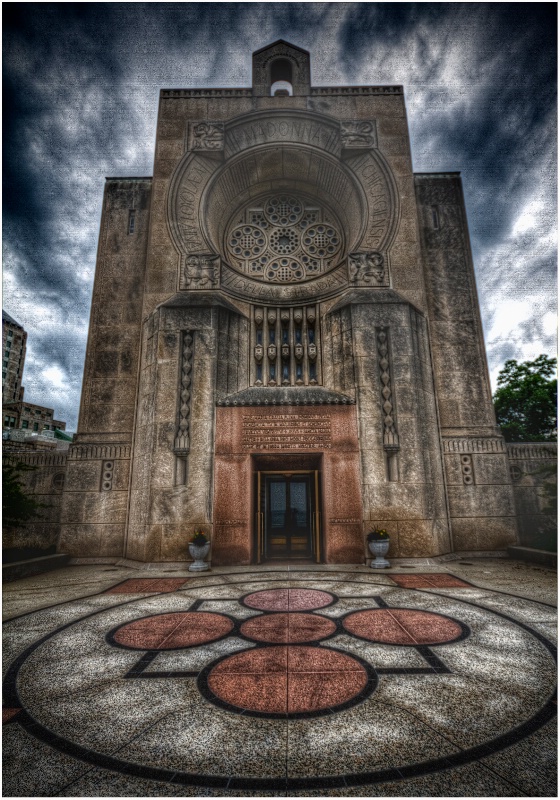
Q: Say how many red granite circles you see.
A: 5